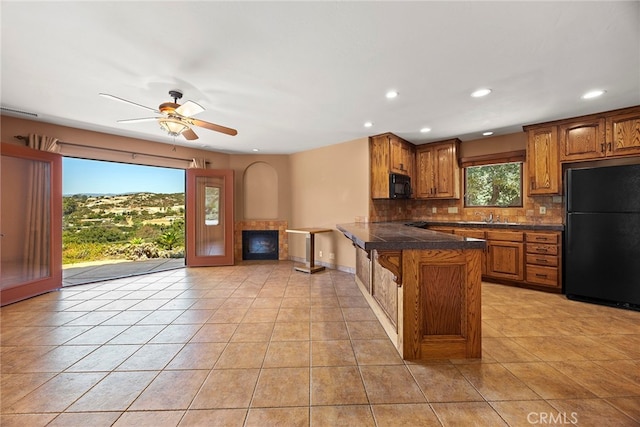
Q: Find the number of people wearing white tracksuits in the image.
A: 0